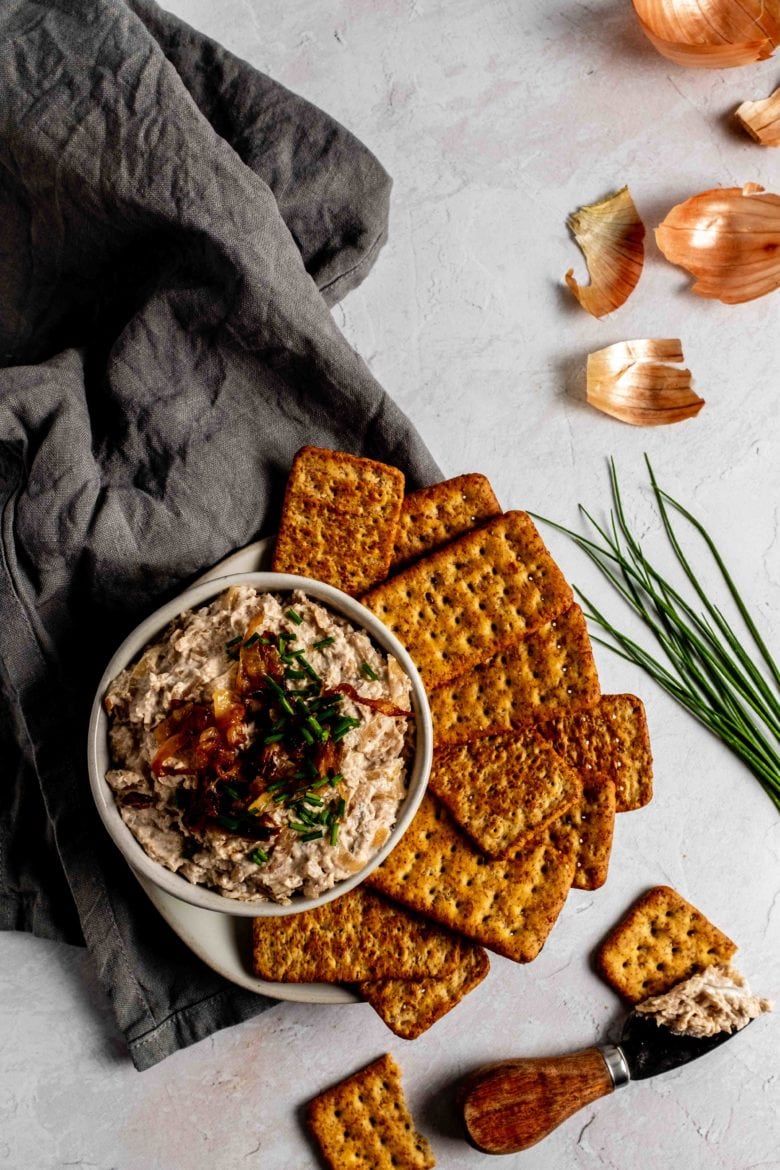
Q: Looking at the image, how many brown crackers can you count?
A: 12